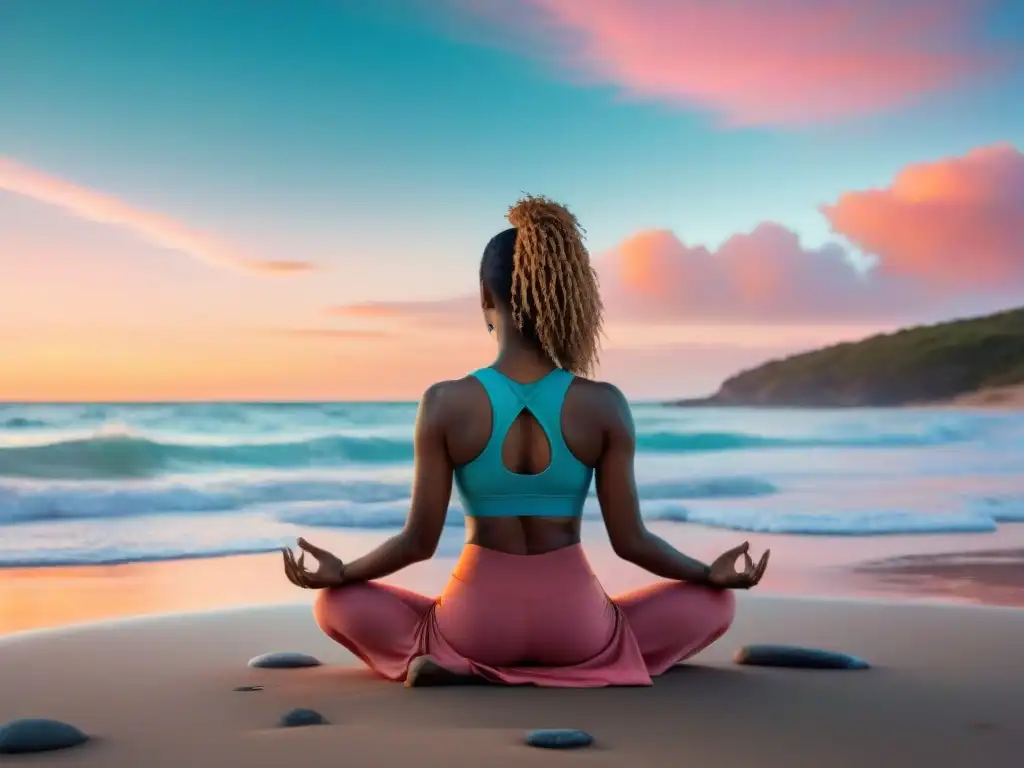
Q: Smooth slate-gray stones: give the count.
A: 5